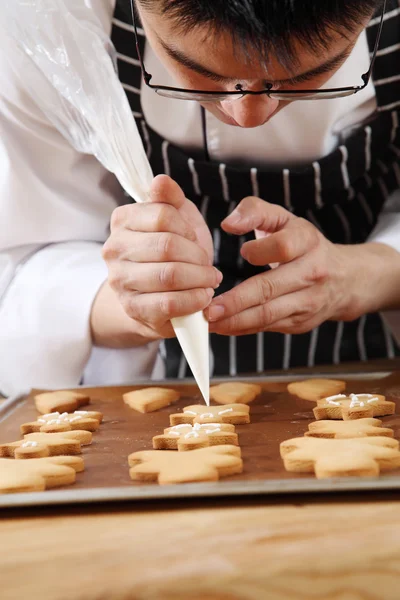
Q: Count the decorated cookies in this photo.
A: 5